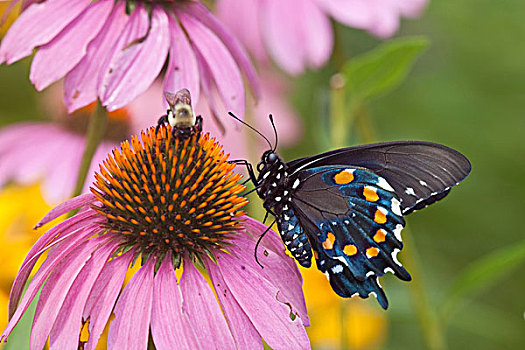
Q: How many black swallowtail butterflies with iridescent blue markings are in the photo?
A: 1